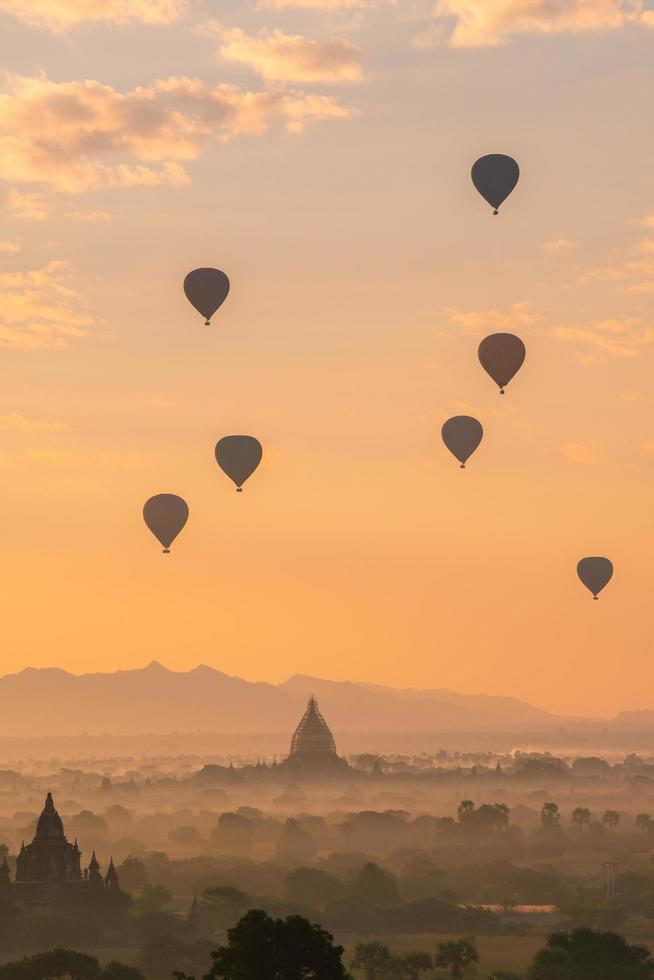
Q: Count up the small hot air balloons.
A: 7